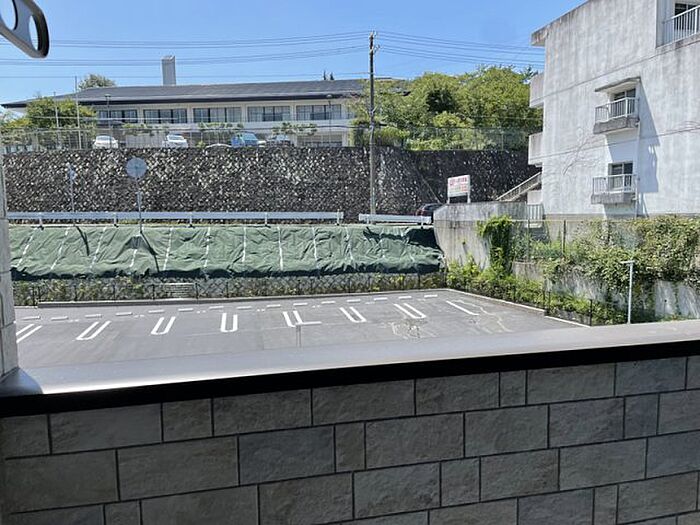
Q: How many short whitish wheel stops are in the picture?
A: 15